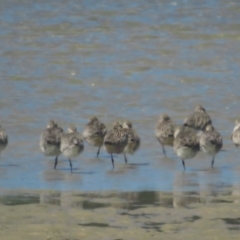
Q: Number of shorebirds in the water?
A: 11